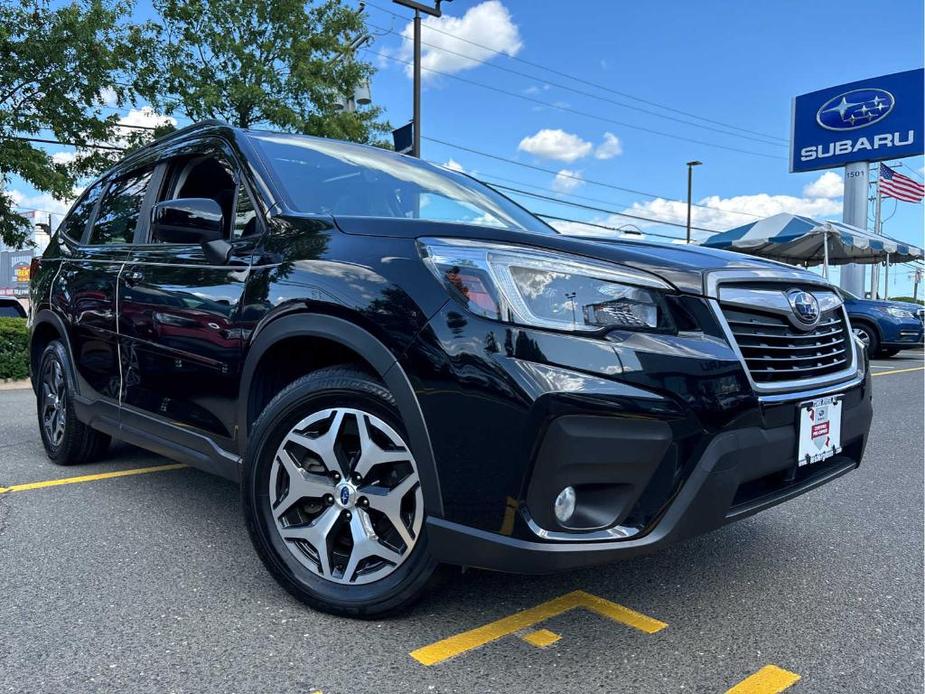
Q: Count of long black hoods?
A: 1